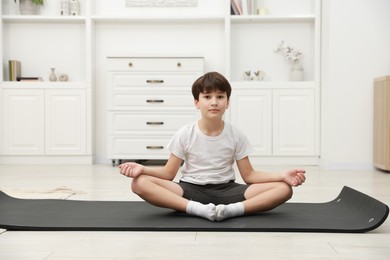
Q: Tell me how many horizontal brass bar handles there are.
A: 4